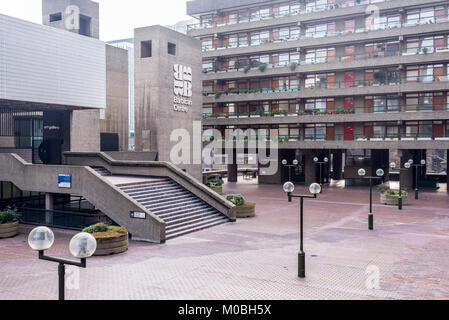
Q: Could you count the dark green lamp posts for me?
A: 7